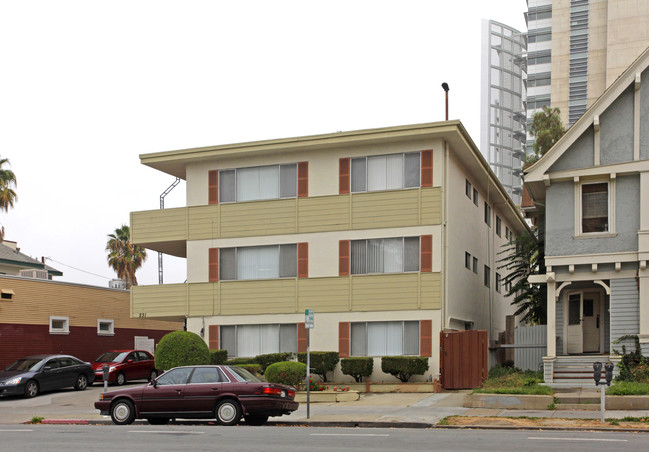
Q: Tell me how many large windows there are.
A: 6